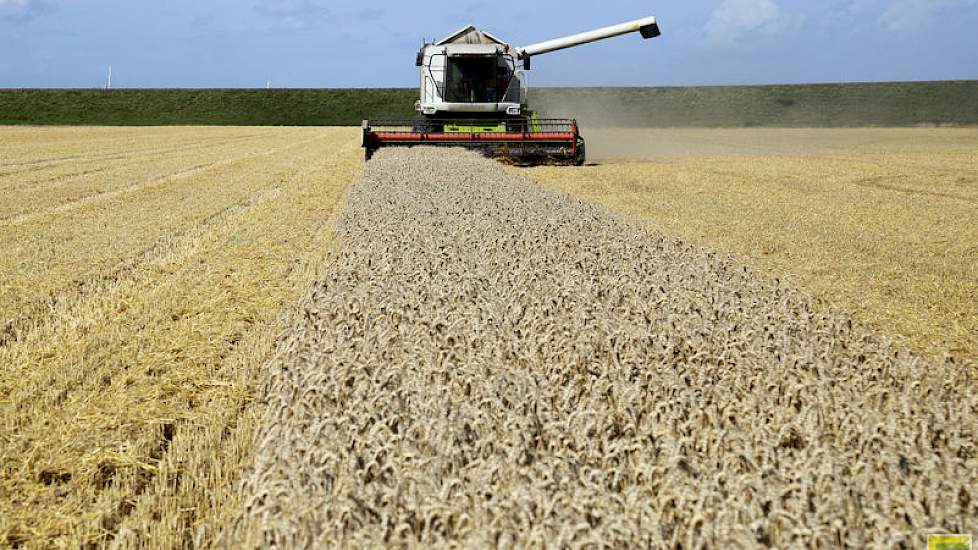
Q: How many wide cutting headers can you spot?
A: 1